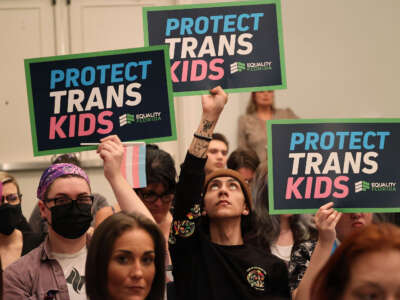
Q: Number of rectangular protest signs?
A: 3